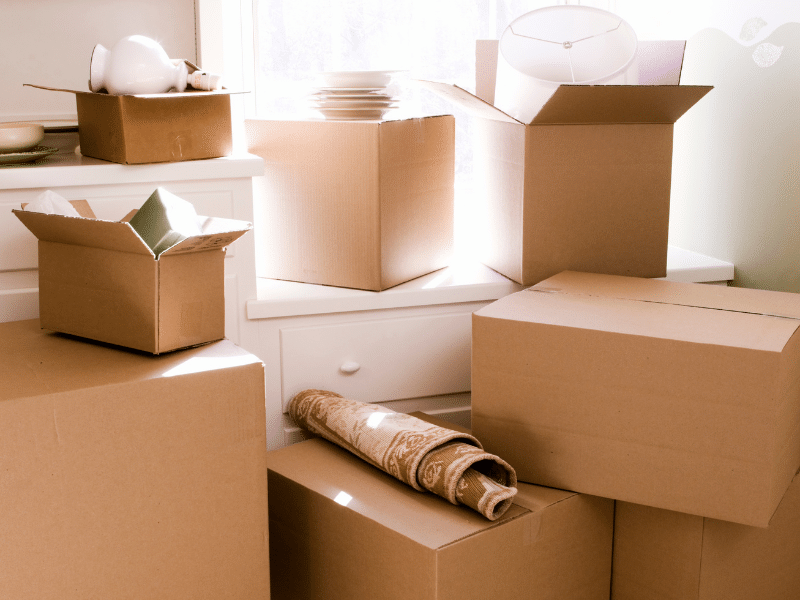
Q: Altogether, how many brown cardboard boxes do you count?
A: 8